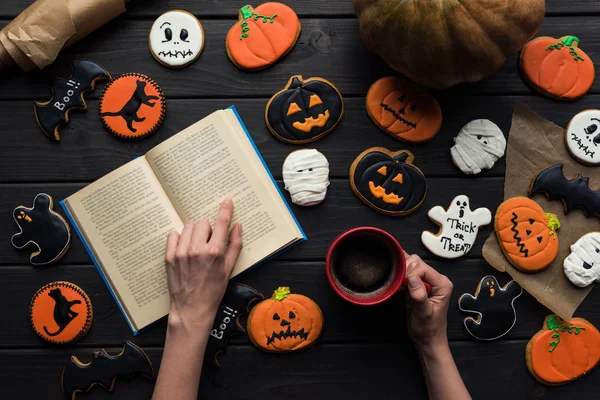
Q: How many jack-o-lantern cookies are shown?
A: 5